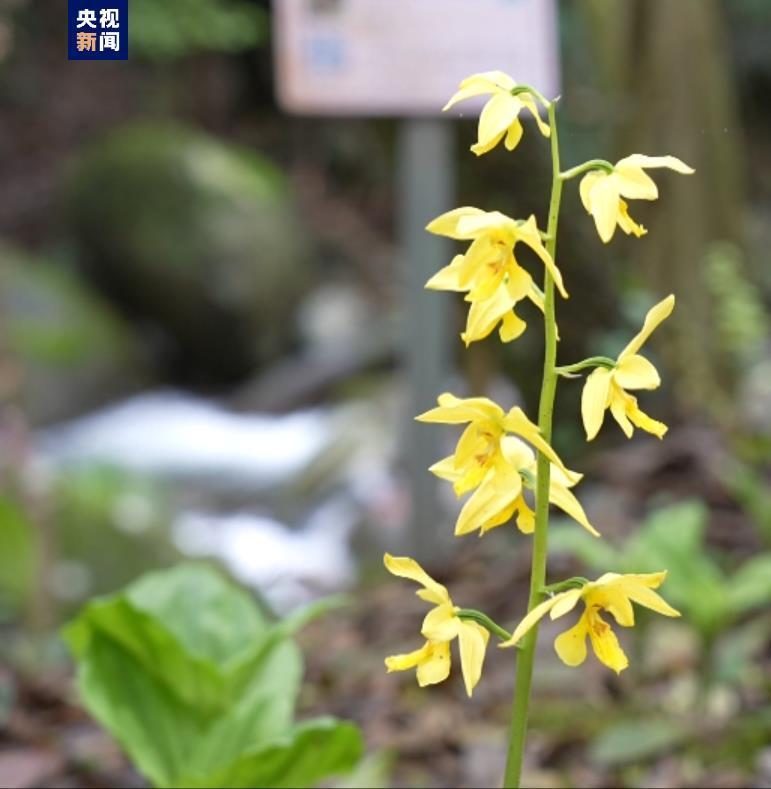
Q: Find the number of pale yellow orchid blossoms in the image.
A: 9